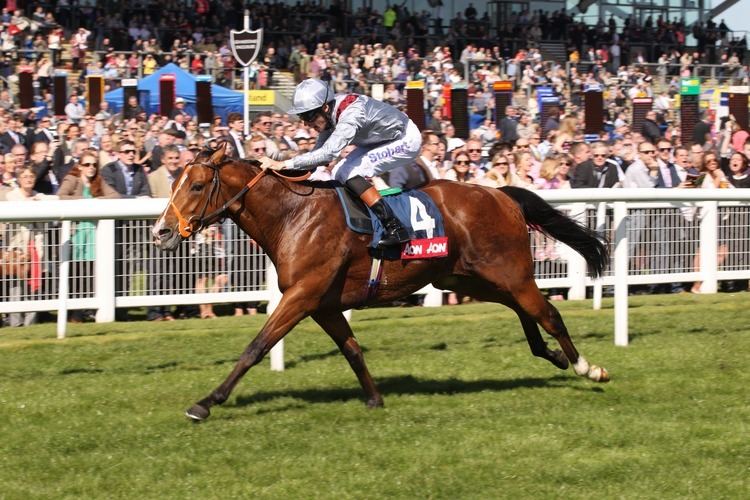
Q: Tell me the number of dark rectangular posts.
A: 14